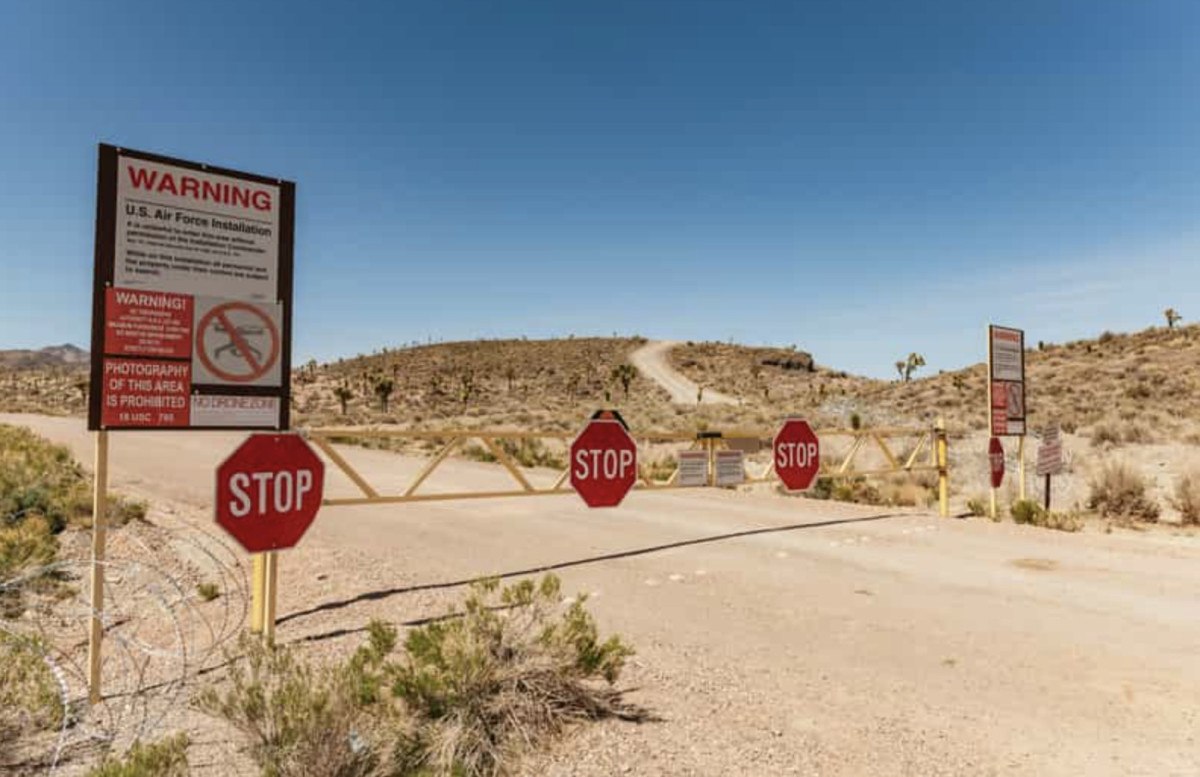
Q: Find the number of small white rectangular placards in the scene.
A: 2